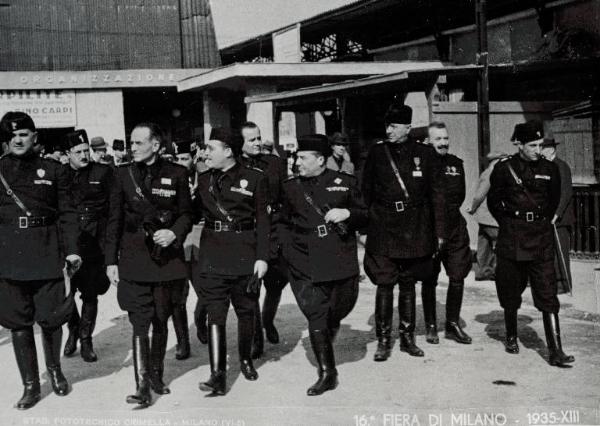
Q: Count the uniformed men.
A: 10